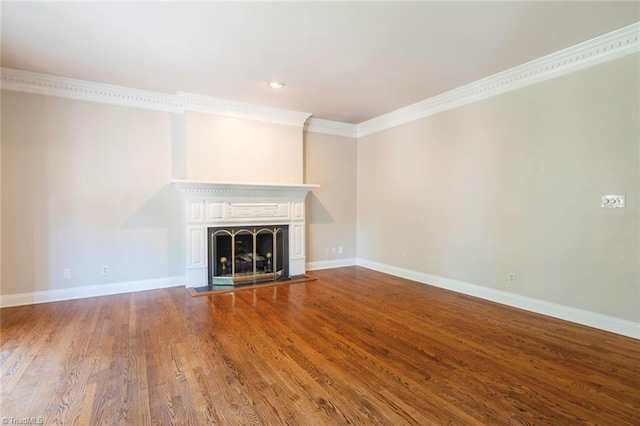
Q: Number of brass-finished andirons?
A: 2